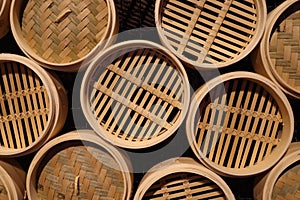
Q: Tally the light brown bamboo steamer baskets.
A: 11